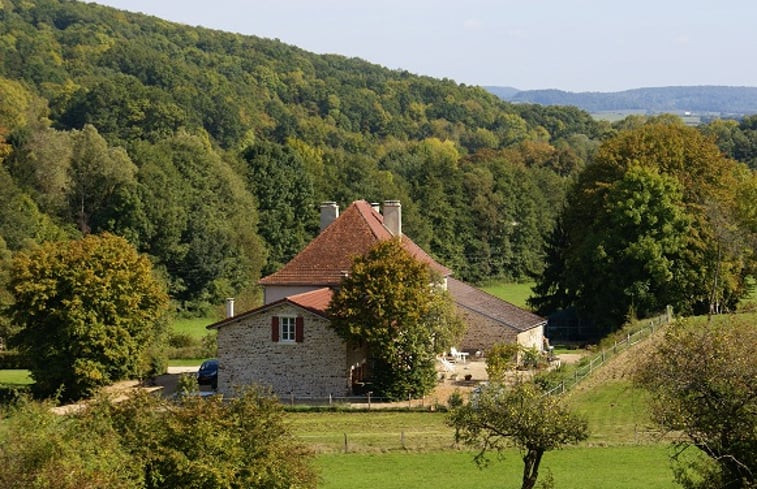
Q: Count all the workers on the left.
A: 0